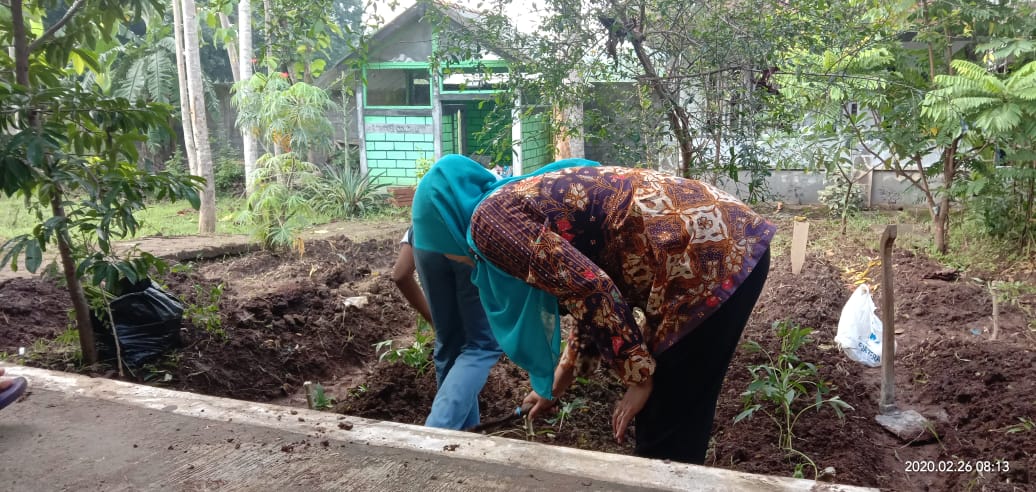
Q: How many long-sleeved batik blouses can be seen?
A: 1